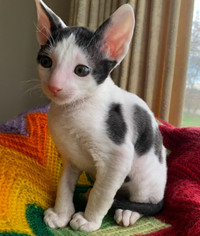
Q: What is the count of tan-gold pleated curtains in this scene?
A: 1